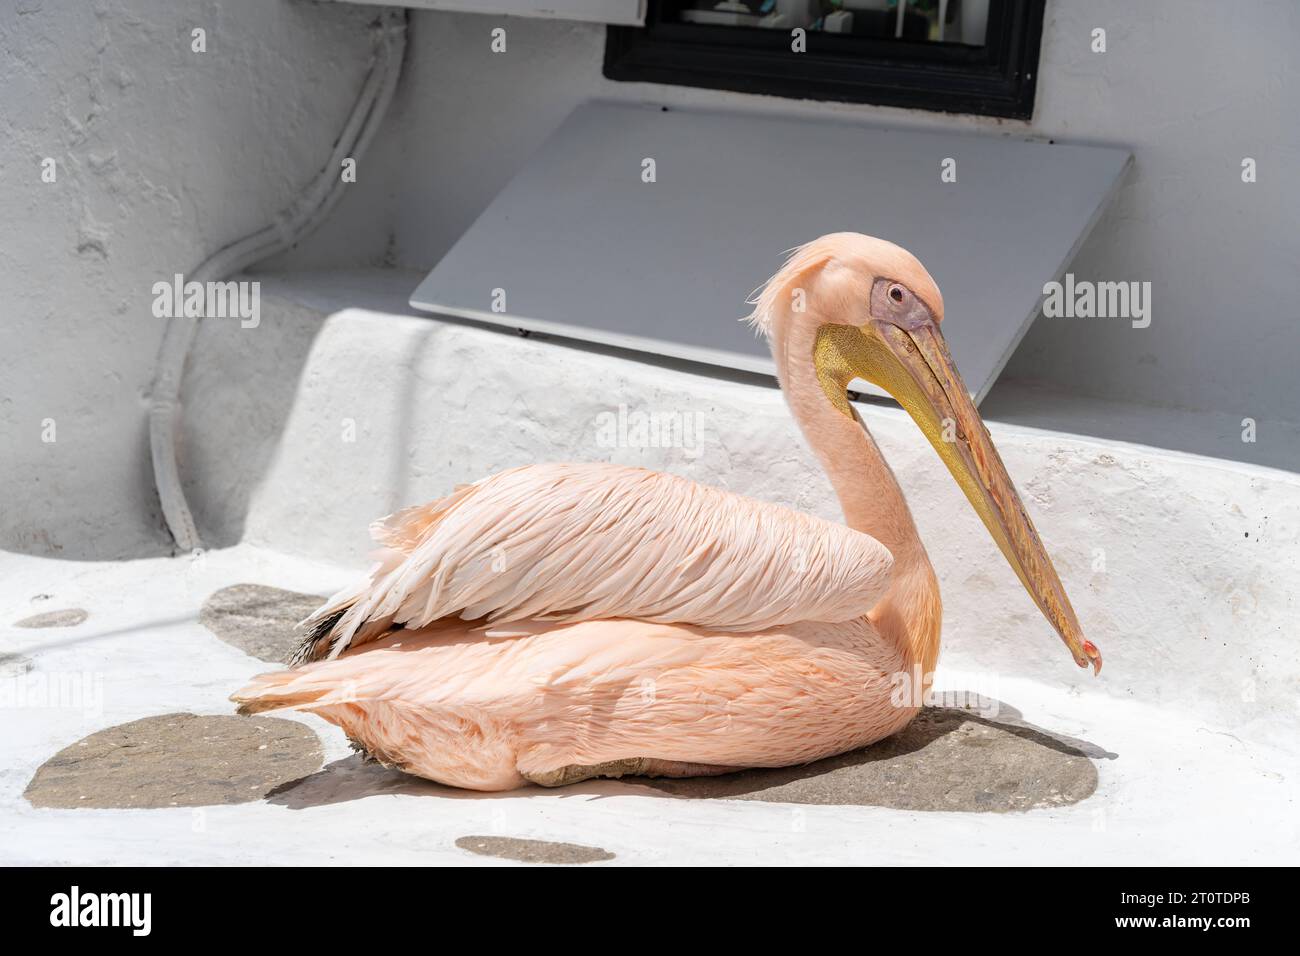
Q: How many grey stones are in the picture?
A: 5